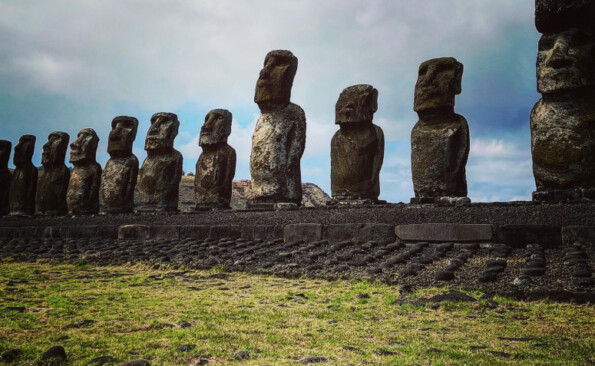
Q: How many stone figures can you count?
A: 11